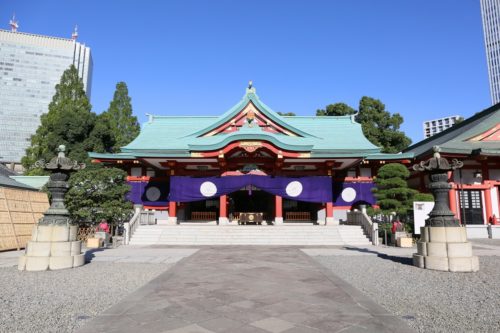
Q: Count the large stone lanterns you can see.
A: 2